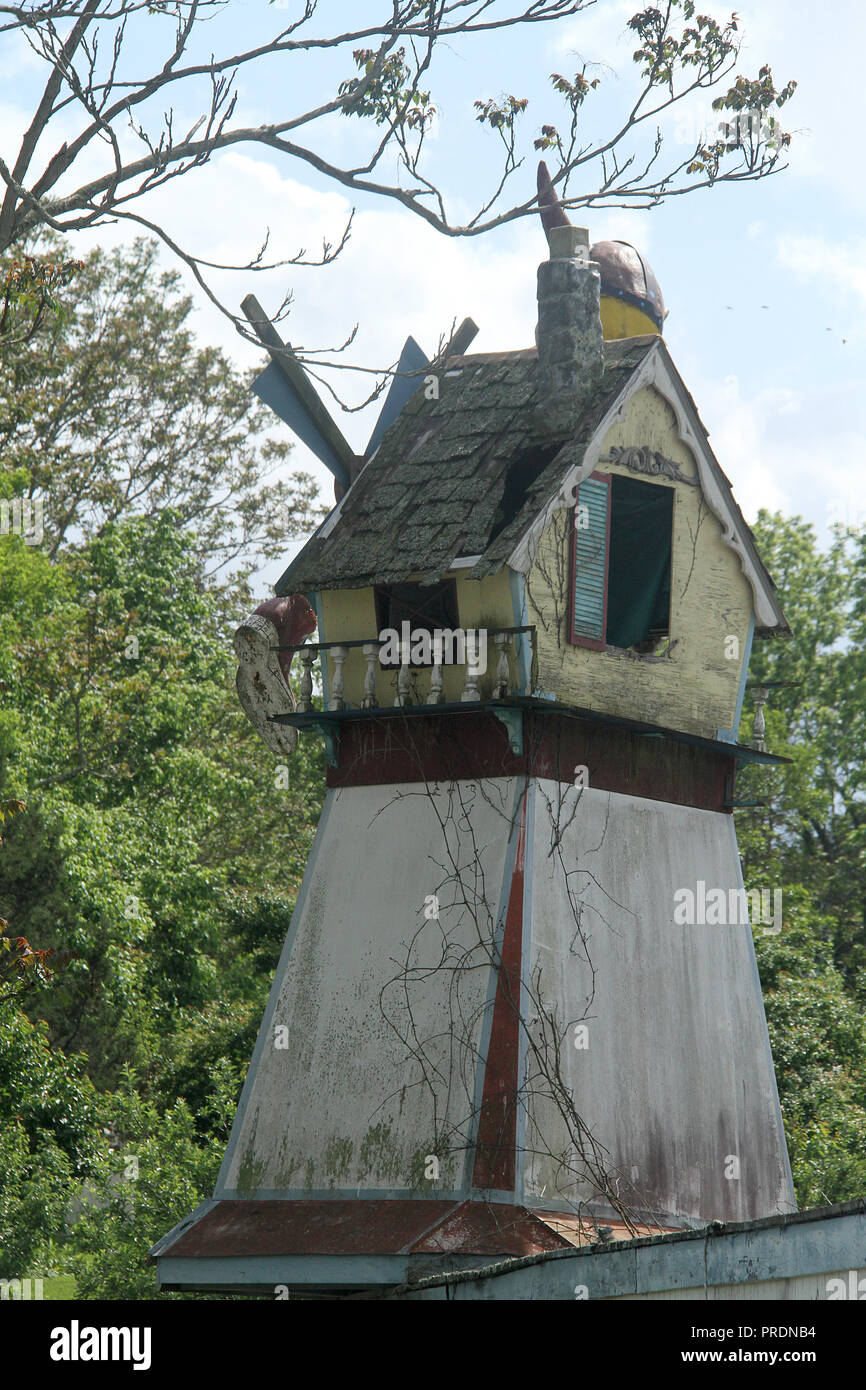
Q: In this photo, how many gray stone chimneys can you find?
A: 1